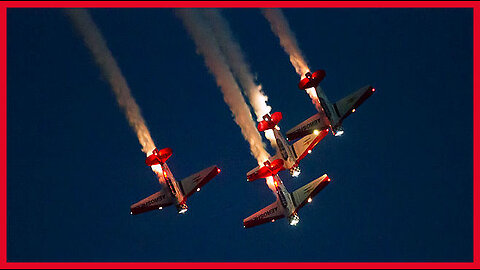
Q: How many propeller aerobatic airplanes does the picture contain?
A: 4